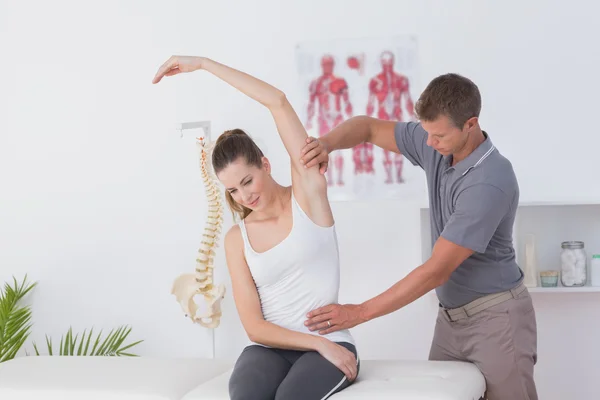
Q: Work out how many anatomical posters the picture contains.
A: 1